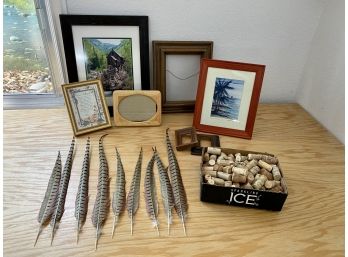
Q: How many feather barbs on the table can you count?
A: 9